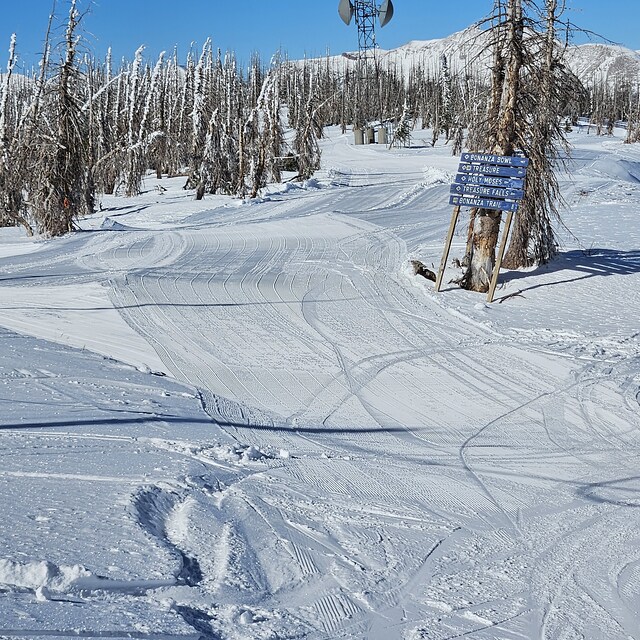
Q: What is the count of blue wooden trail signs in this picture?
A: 5